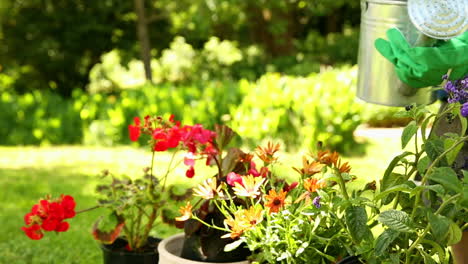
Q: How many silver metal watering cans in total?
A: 1